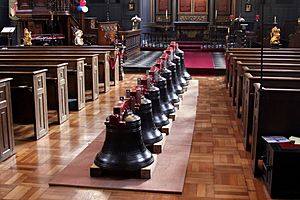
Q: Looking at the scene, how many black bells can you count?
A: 8